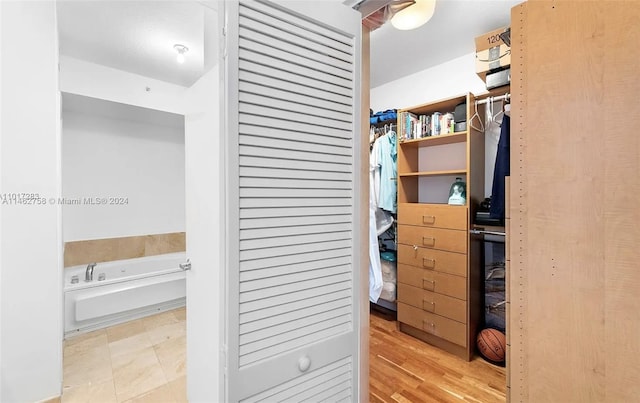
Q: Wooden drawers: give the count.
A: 6